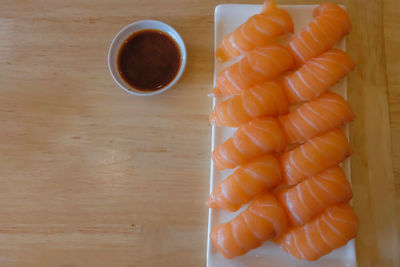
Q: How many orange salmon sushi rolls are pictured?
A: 12